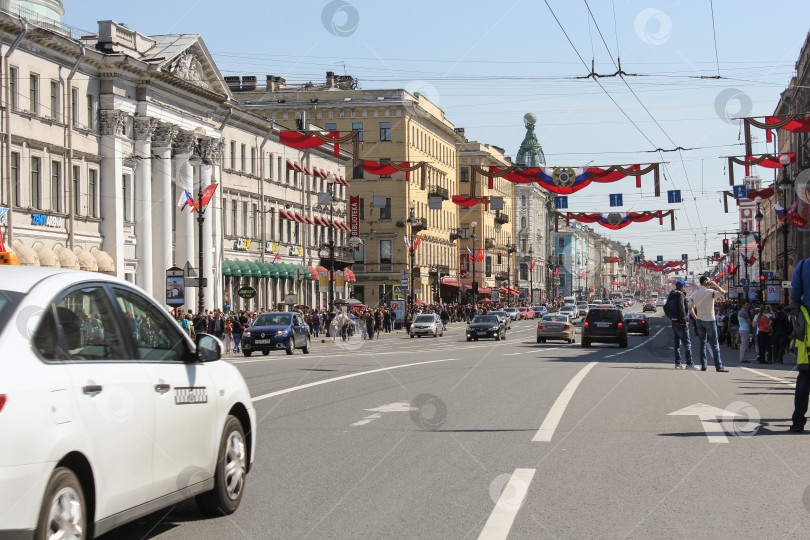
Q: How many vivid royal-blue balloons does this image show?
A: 0